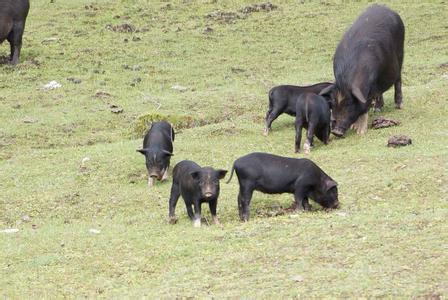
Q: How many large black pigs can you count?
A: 2